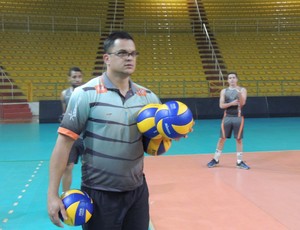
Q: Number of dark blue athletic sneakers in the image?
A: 2